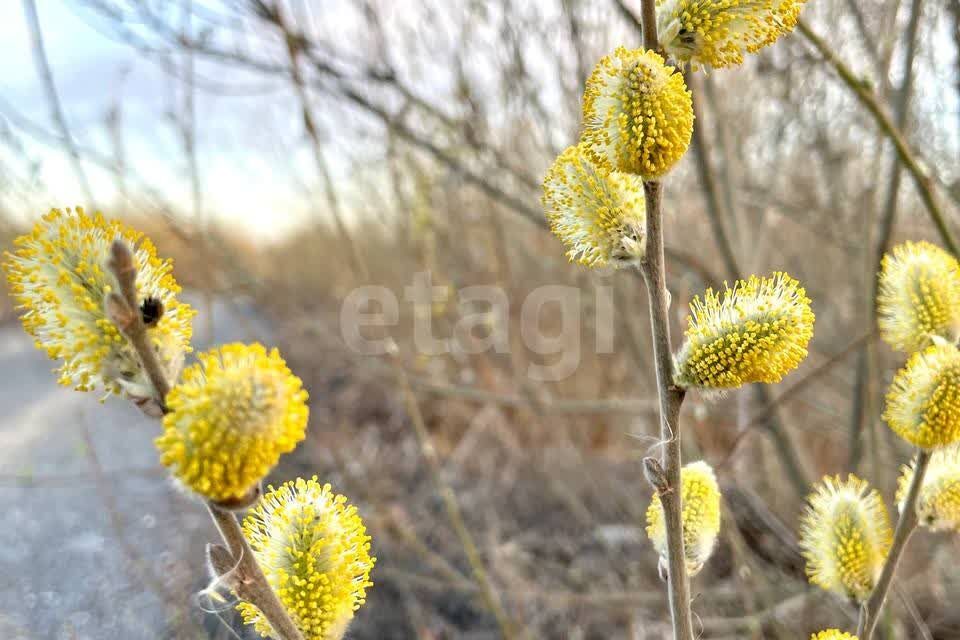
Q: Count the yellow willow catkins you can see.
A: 13